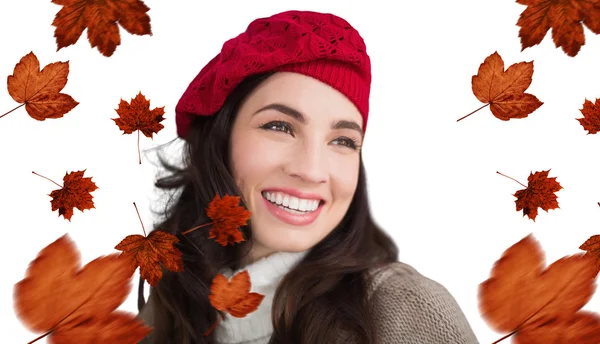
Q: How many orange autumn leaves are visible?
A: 14